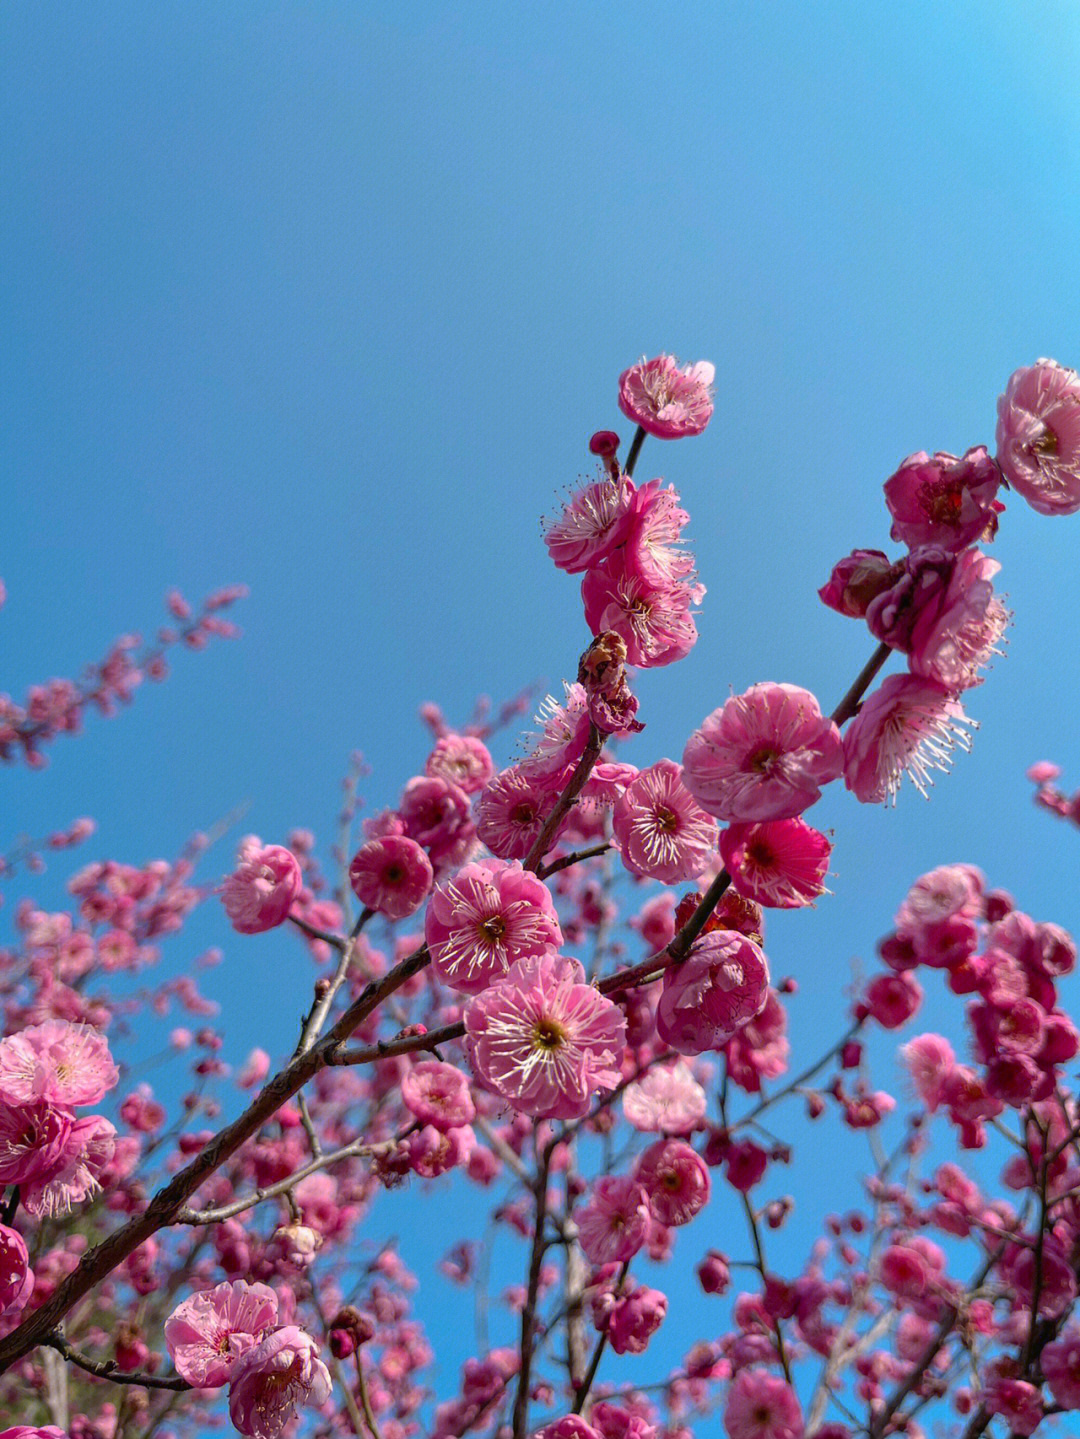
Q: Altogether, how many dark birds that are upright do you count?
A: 0